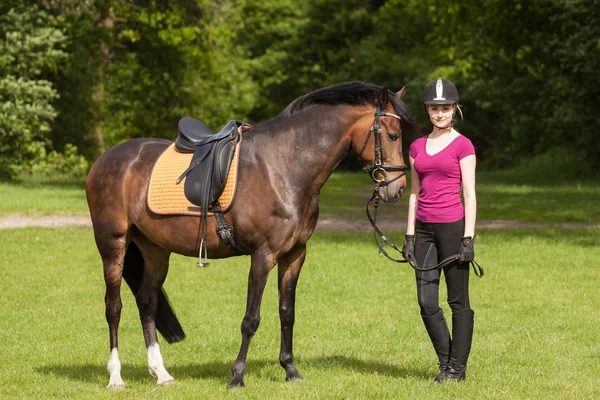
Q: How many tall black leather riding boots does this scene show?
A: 2